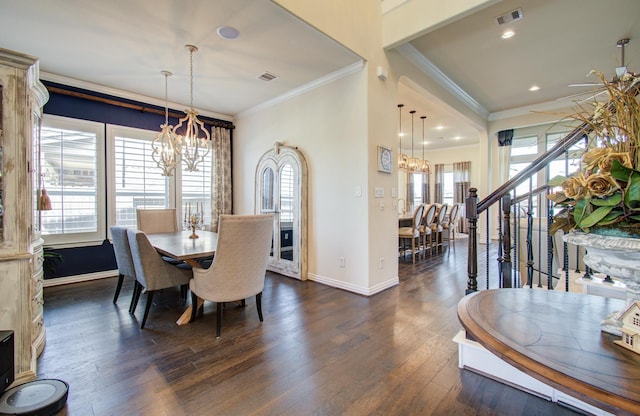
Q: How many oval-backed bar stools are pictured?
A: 4